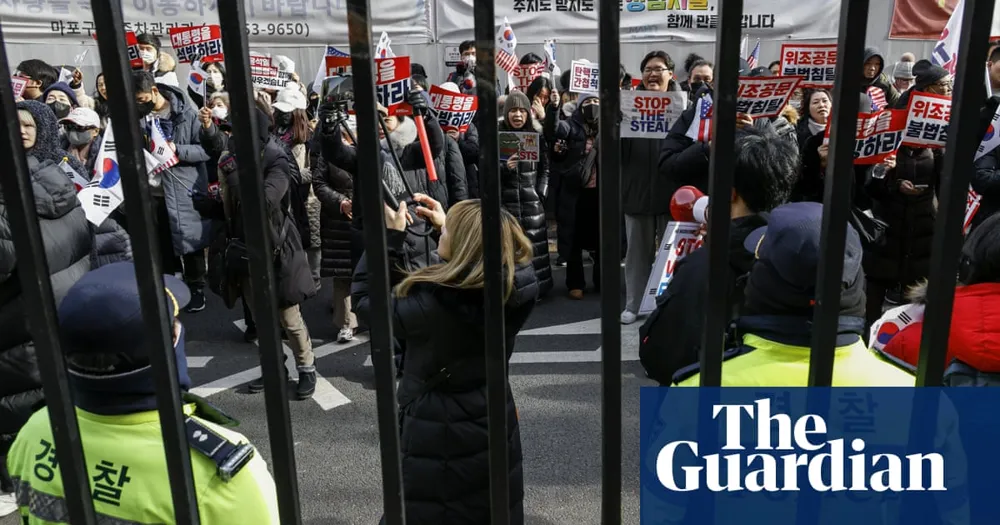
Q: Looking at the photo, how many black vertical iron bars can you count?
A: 9